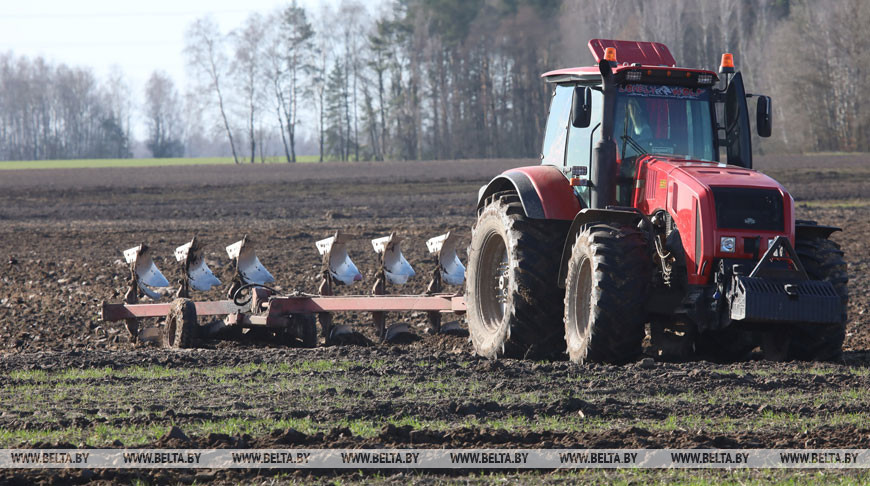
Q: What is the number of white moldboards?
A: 6